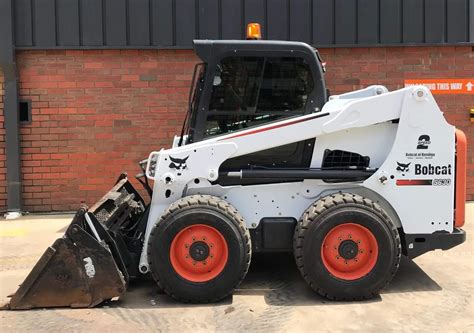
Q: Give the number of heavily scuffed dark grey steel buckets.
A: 1